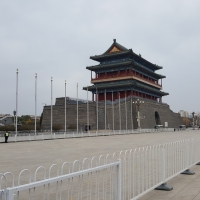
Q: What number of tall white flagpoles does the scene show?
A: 12